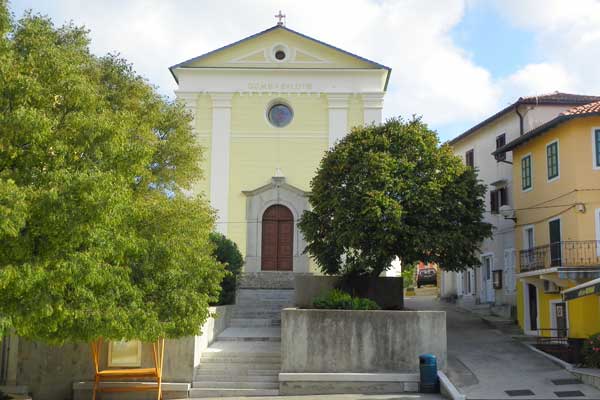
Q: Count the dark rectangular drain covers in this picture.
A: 3